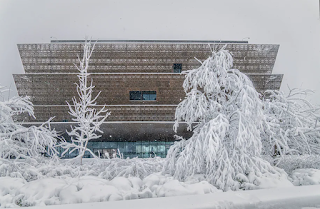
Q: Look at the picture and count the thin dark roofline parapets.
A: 1